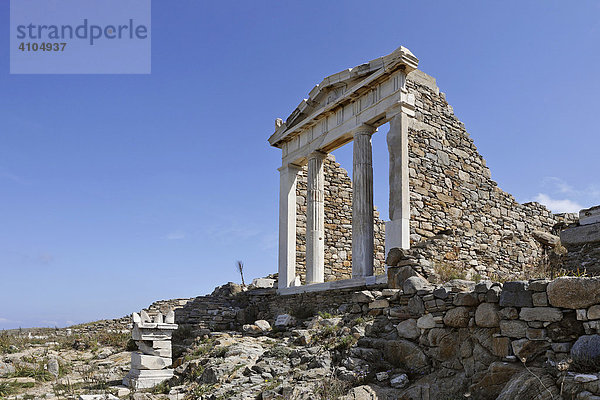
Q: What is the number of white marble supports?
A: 4